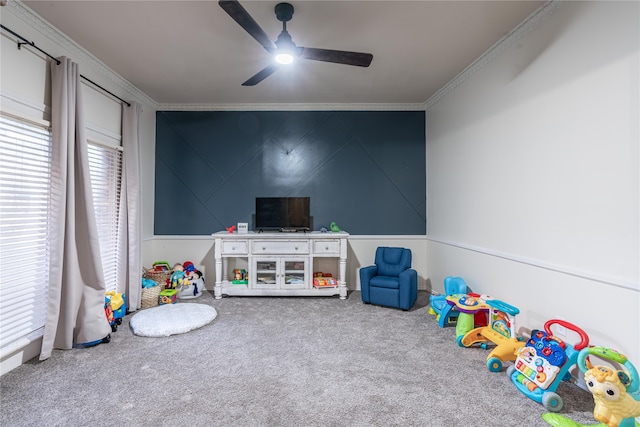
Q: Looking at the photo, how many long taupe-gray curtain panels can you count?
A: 2